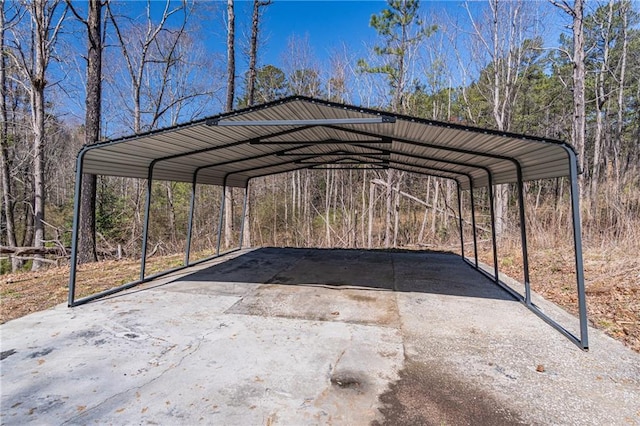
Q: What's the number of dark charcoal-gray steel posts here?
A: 10